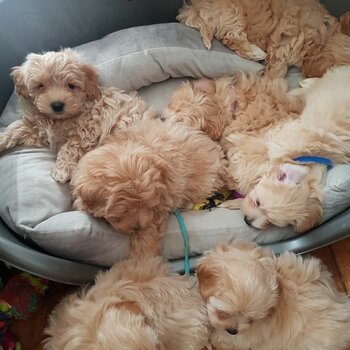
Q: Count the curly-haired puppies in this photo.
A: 7